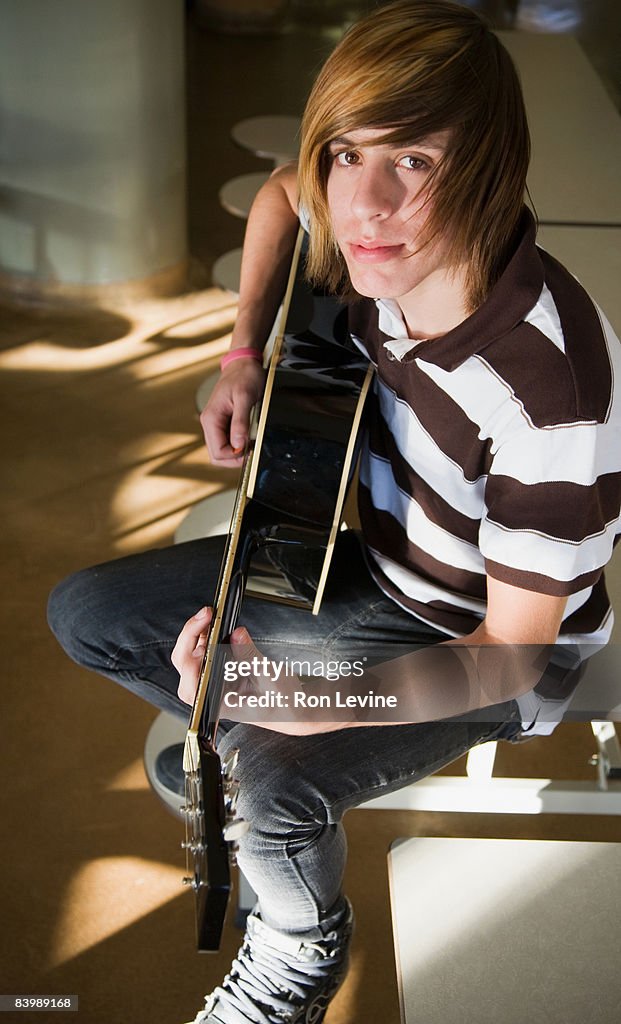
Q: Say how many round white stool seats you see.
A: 6